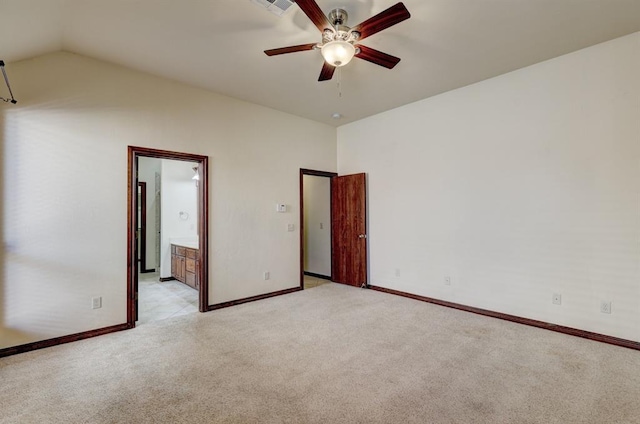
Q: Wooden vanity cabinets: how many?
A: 1